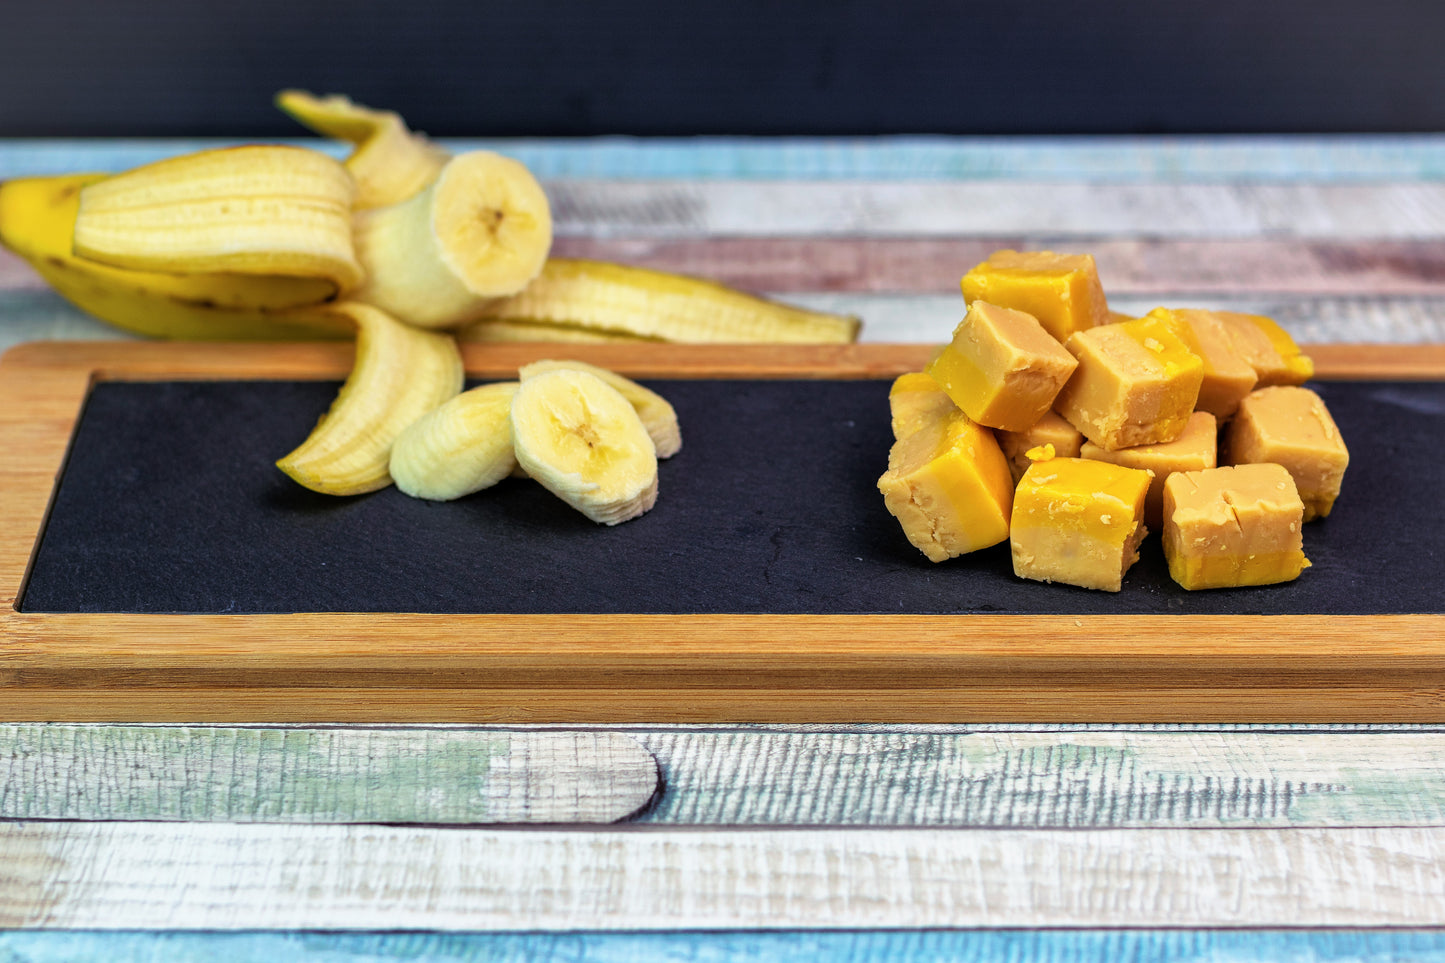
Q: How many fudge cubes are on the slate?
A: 12